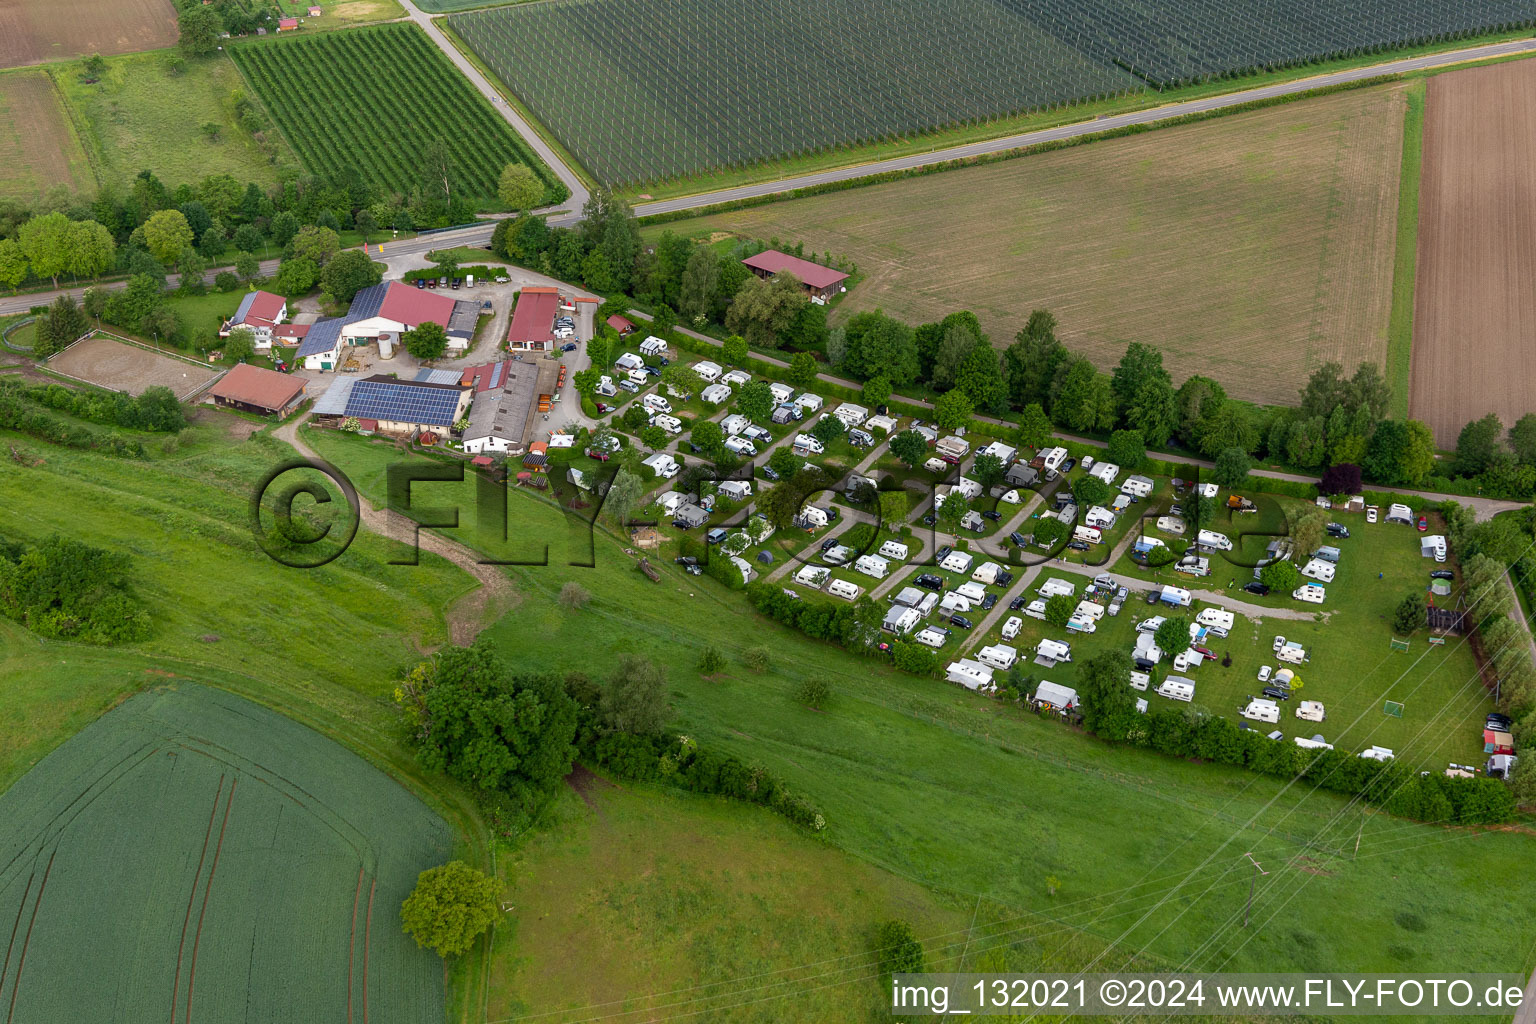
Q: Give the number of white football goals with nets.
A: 2